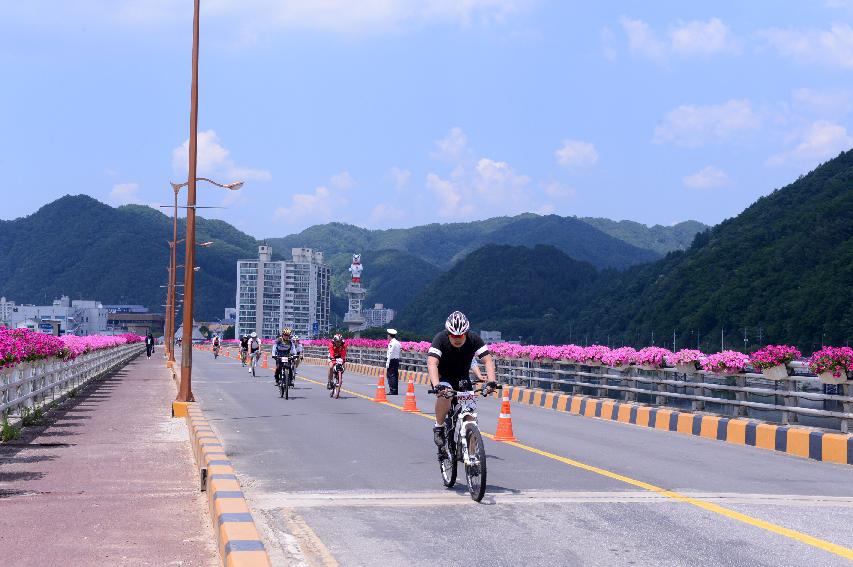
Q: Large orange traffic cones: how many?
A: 3